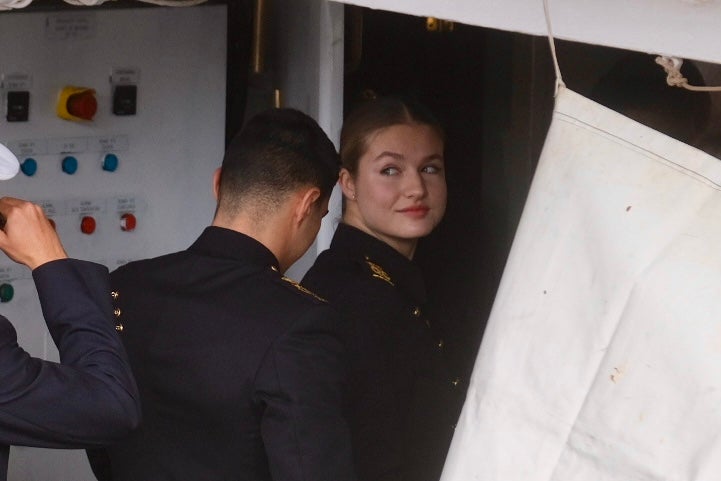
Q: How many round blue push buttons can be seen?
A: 3